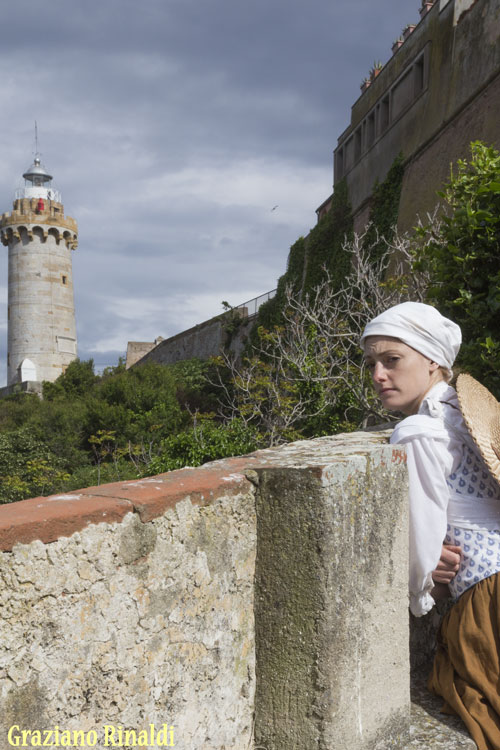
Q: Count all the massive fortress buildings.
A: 1